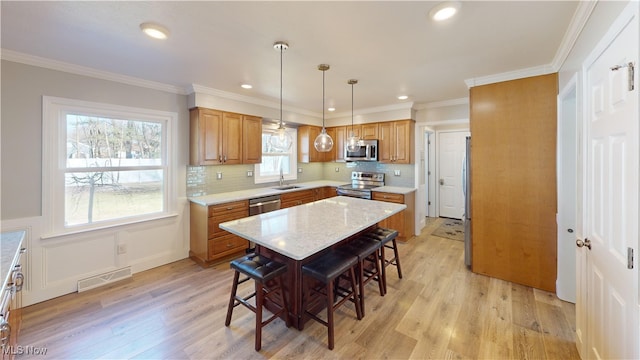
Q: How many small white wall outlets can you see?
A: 6